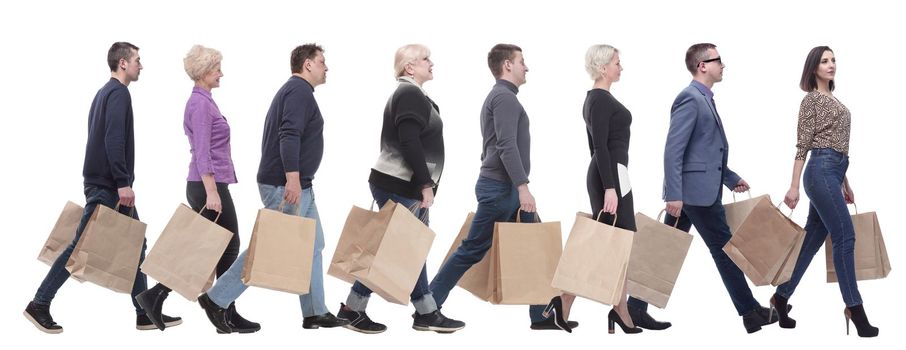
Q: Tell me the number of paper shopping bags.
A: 13